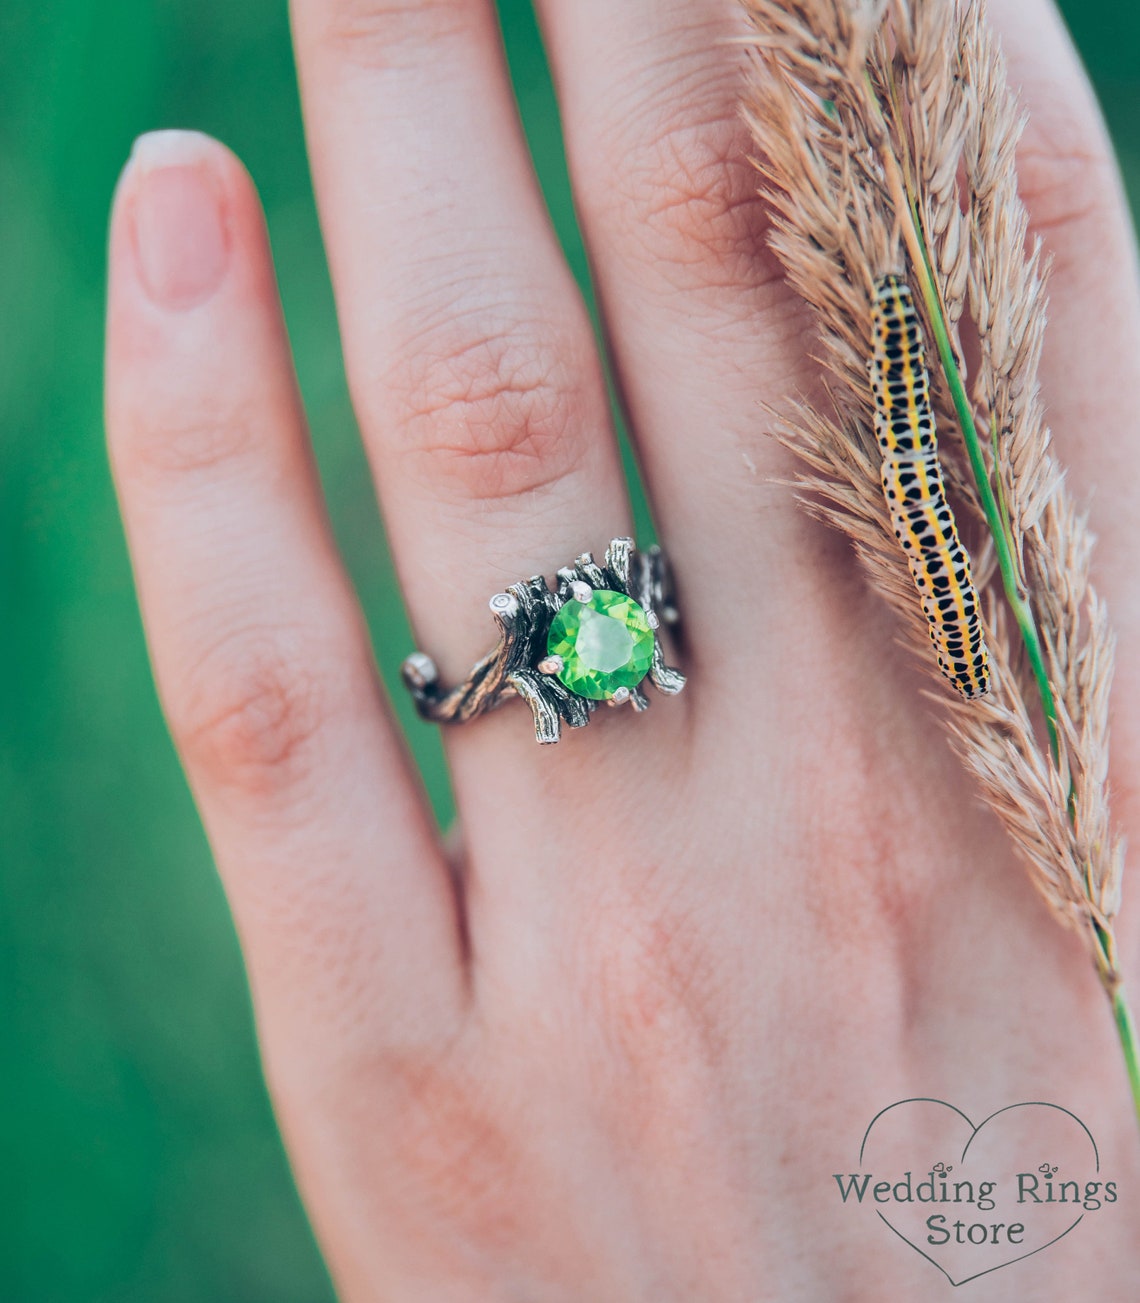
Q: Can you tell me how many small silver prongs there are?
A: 4